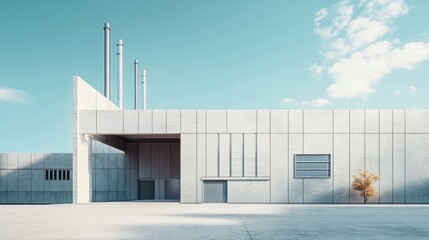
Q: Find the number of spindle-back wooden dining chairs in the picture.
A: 0